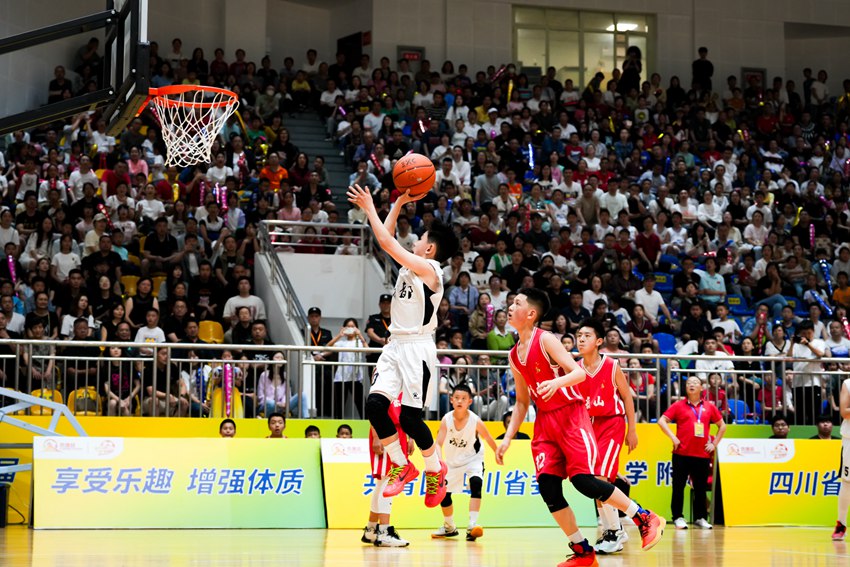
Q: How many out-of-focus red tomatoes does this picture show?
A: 0